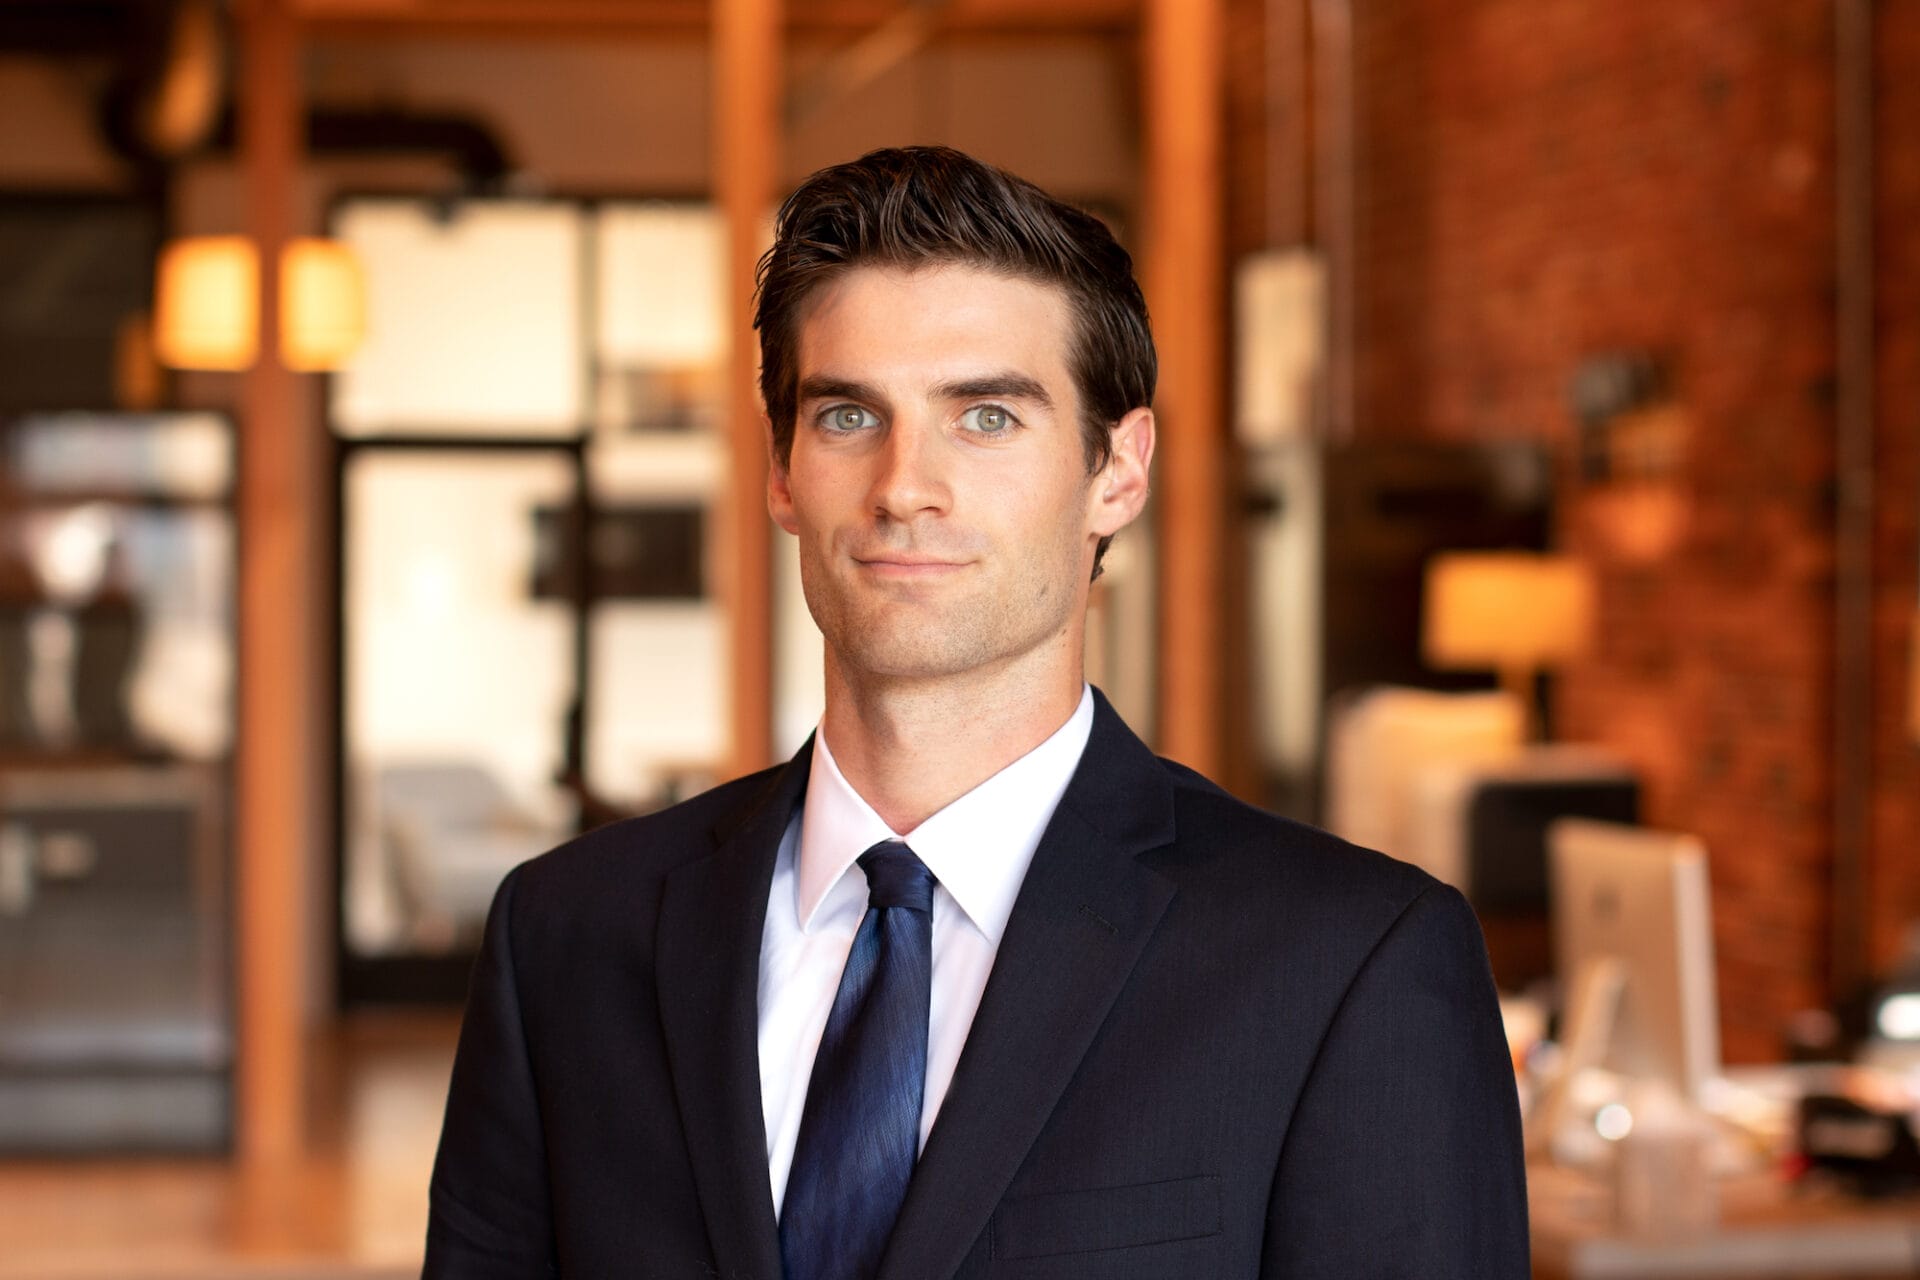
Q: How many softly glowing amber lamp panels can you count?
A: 3